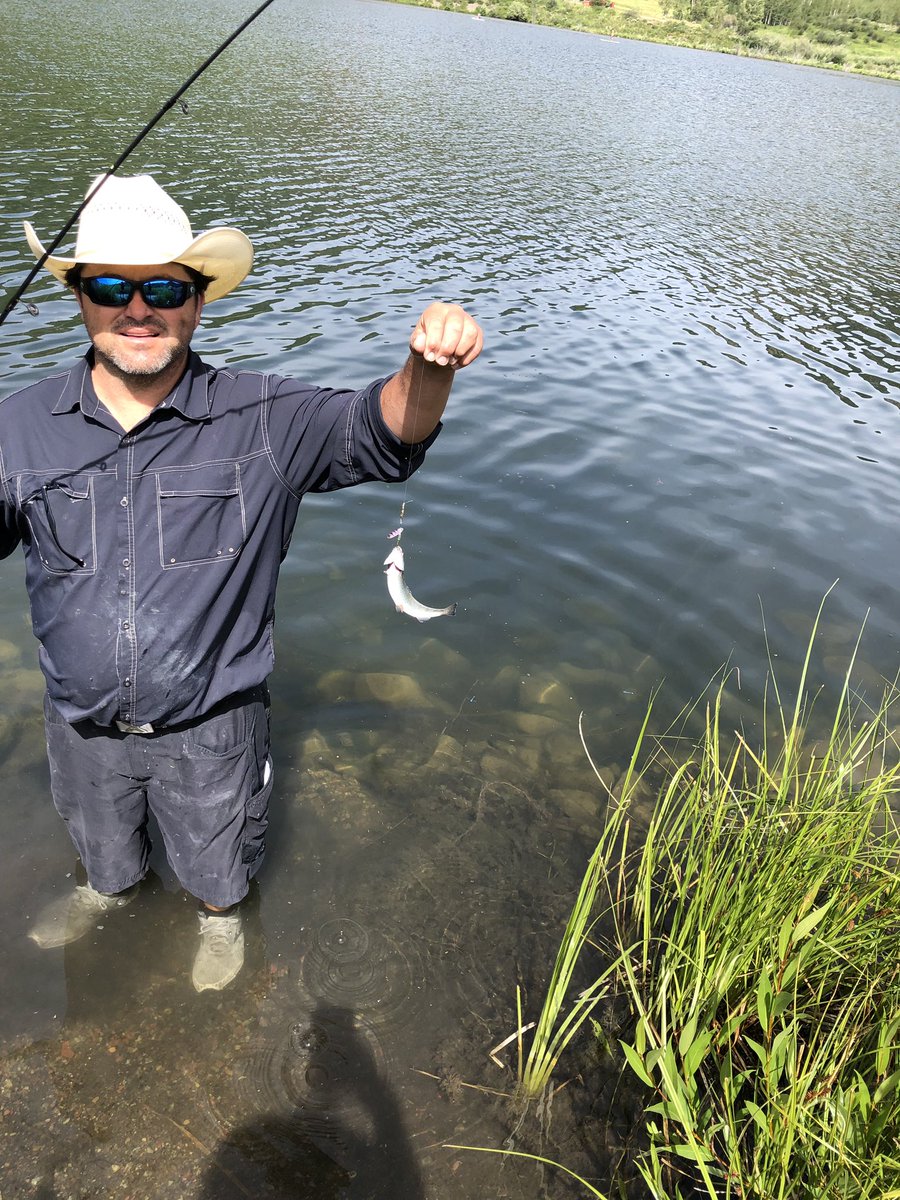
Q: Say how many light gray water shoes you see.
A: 2